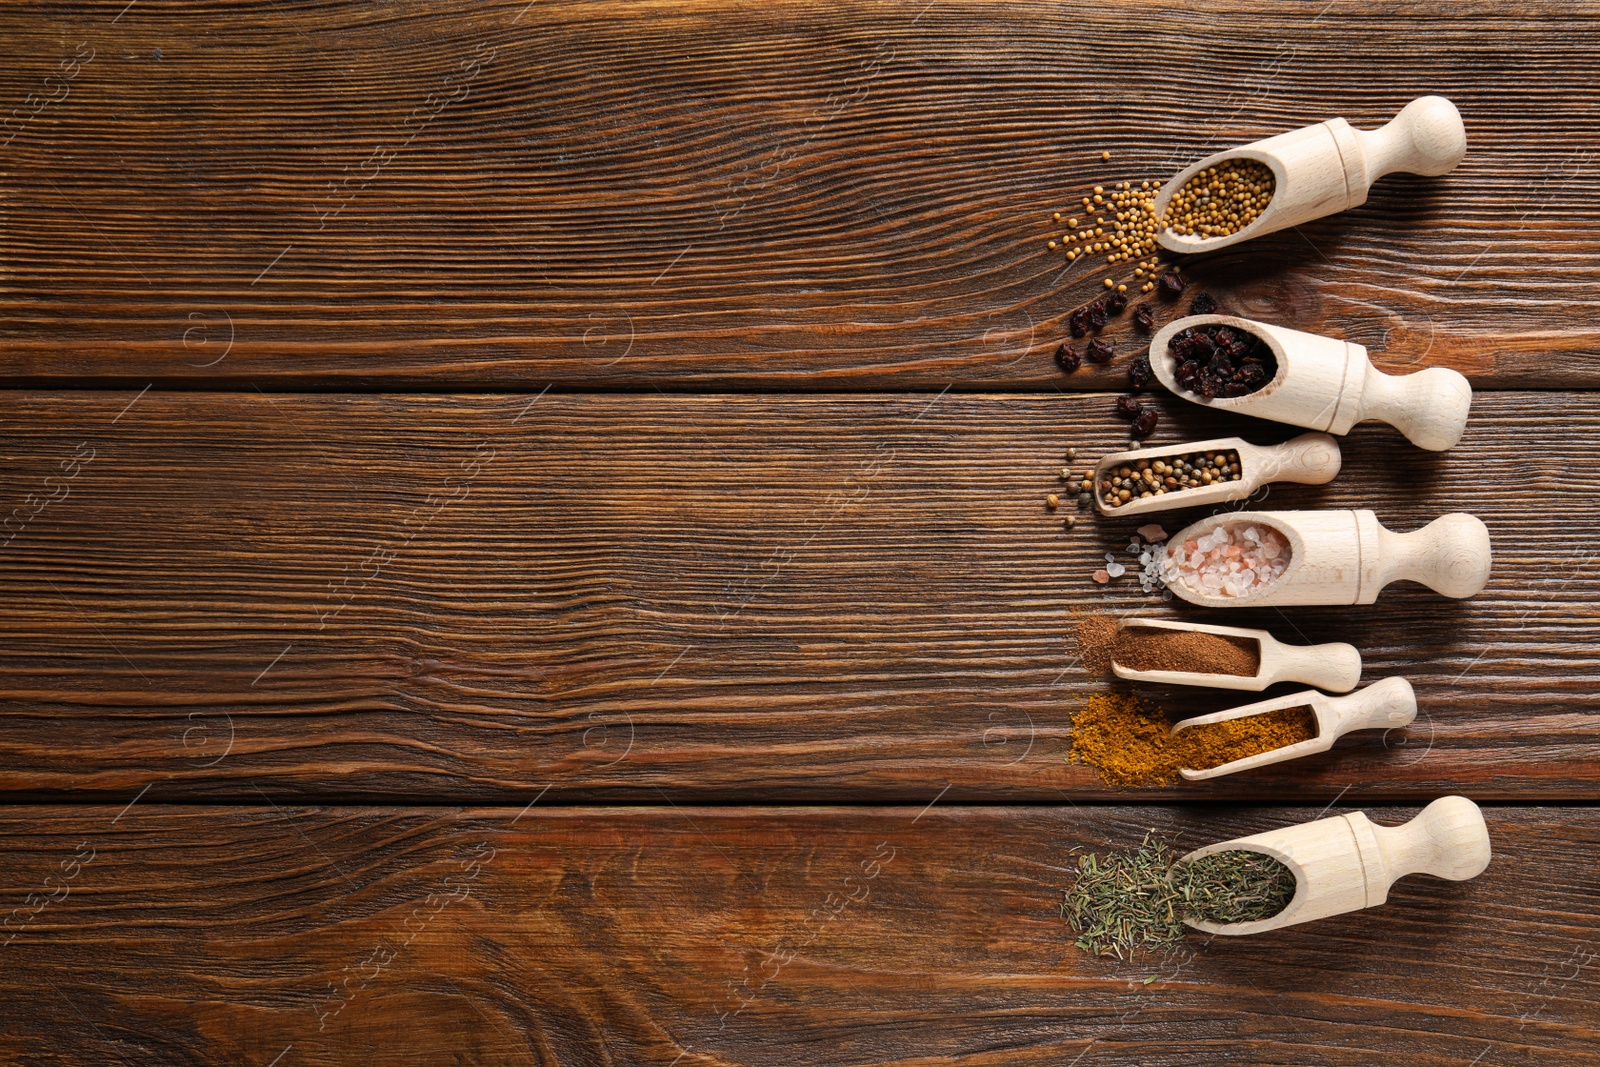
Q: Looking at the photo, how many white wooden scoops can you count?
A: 7